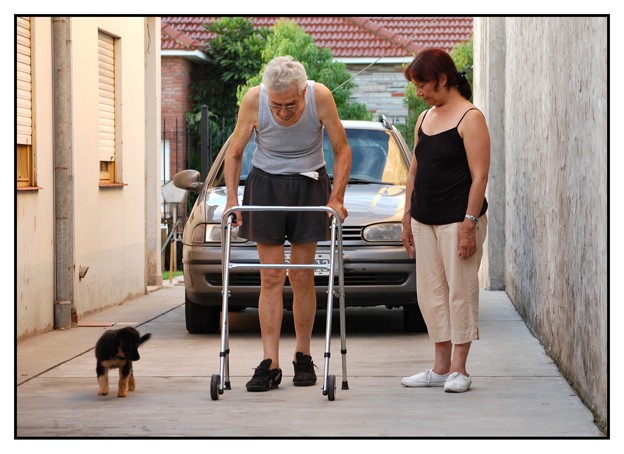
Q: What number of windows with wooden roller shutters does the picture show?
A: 2